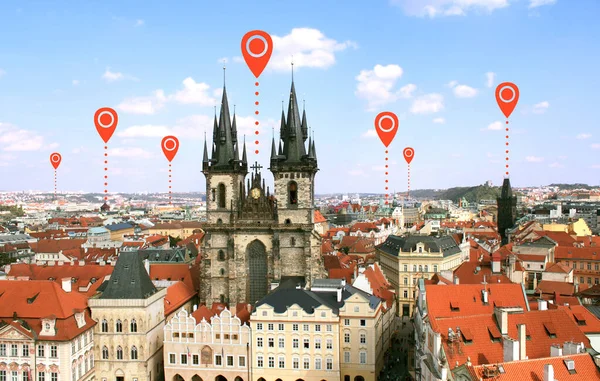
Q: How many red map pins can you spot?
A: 7